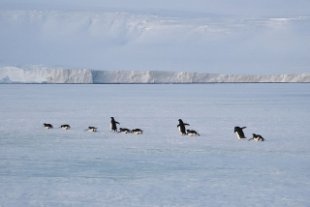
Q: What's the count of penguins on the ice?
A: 10